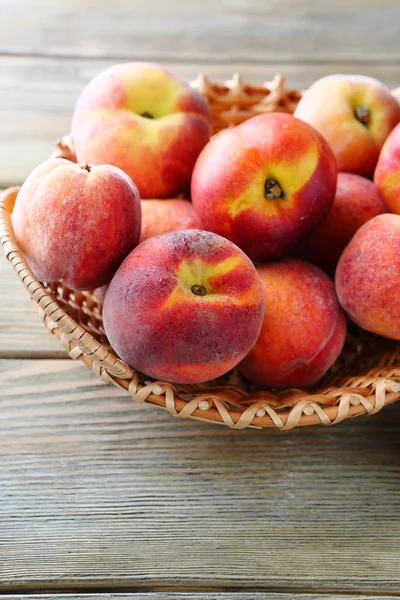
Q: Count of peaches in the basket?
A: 10